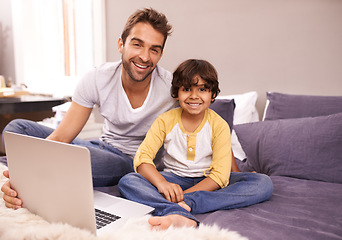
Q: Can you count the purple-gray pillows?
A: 3